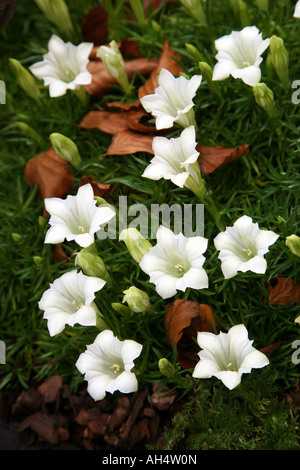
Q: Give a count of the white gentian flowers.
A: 10